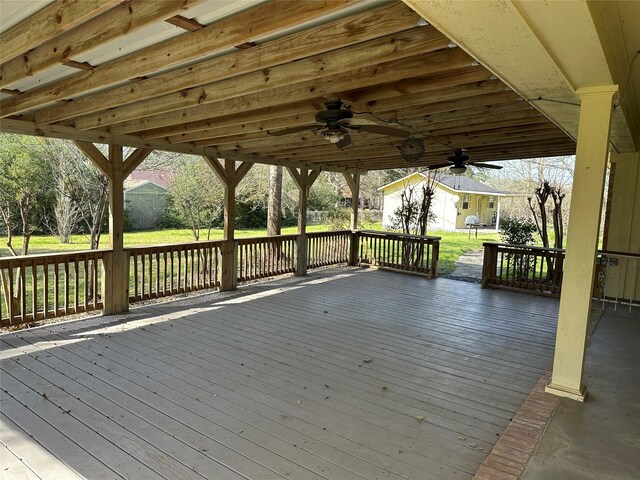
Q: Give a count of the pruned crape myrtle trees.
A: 2